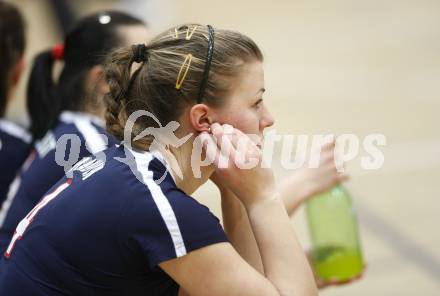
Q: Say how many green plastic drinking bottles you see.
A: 1